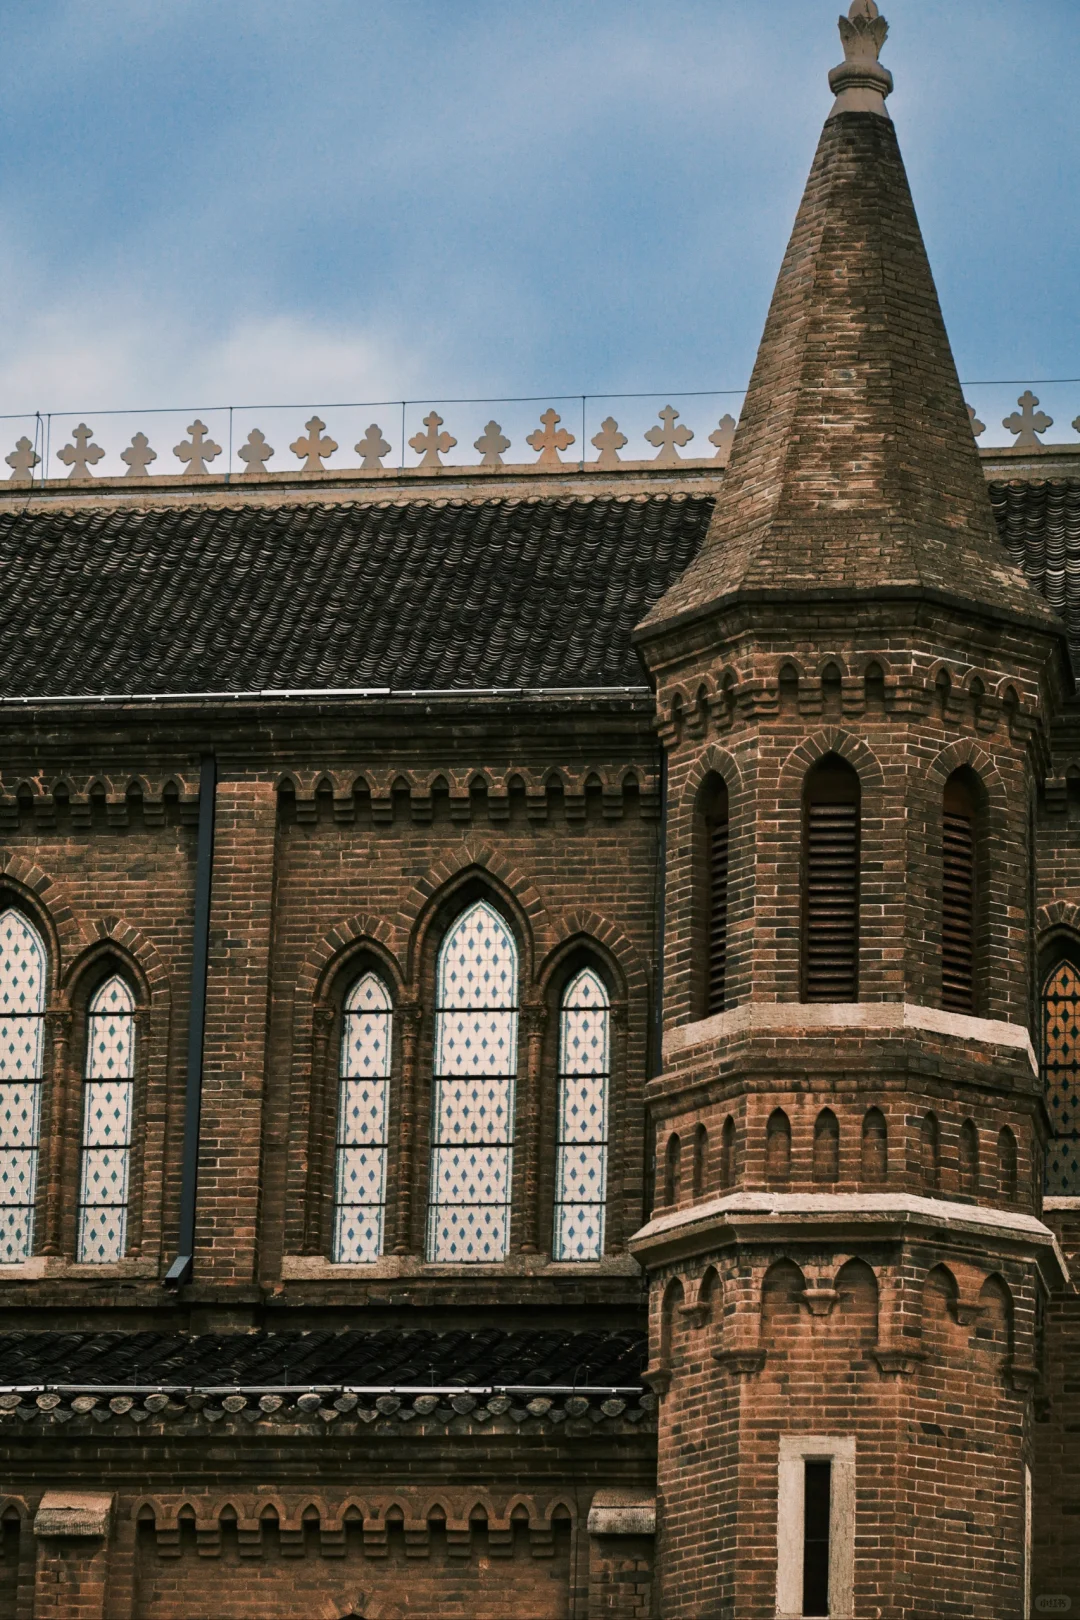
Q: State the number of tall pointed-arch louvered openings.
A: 3